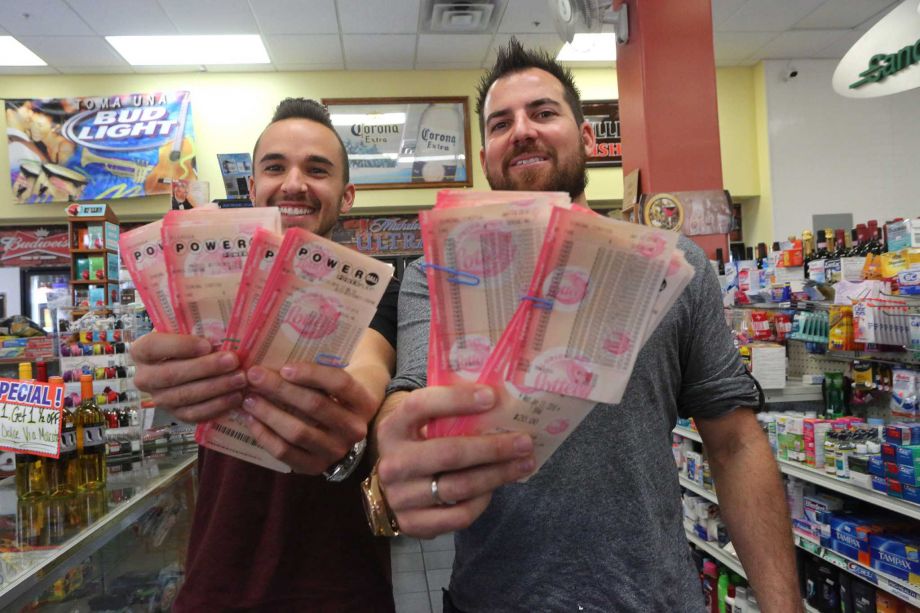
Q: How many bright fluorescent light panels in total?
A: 3